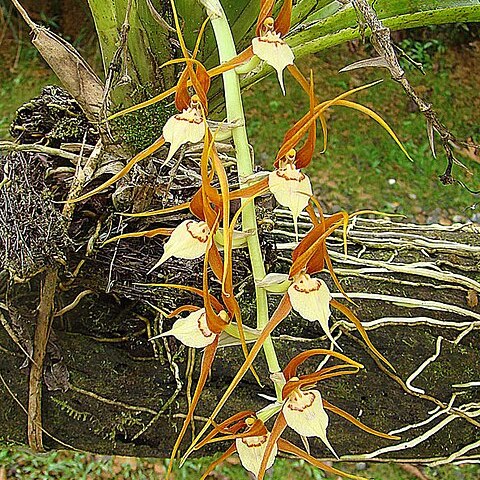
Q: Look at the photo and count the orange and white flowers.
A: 8